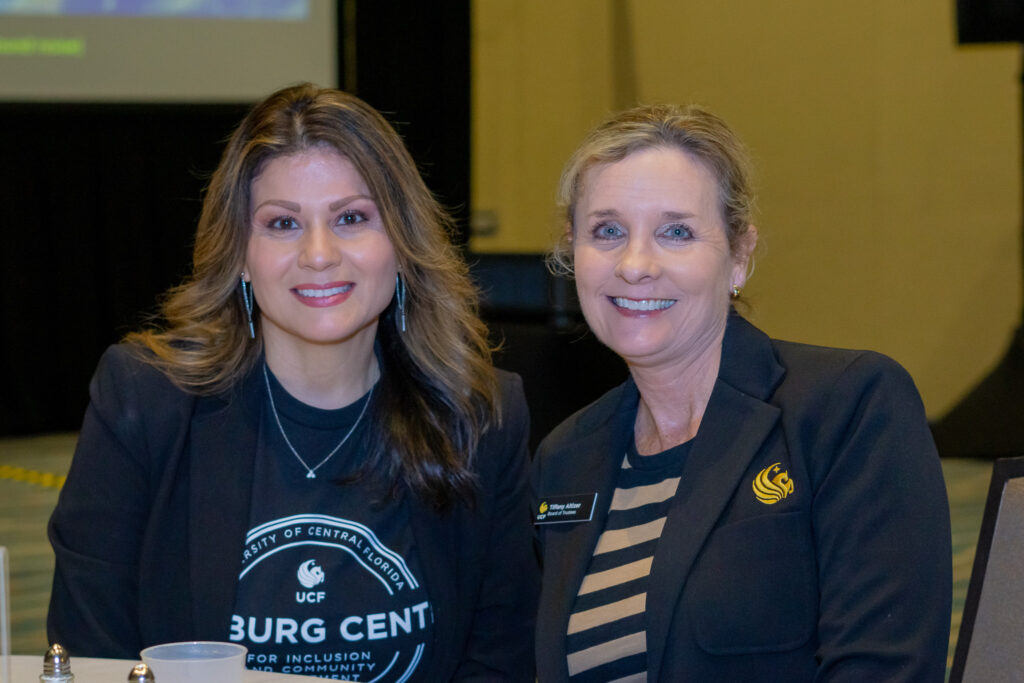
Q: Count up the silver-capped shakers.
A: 2